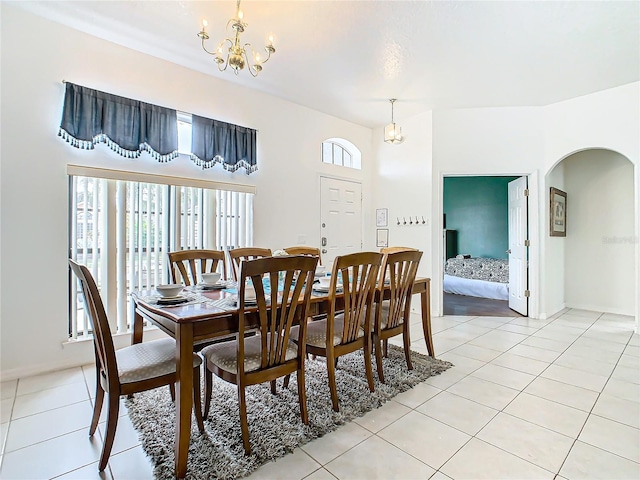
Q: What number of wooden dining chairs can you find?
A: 8